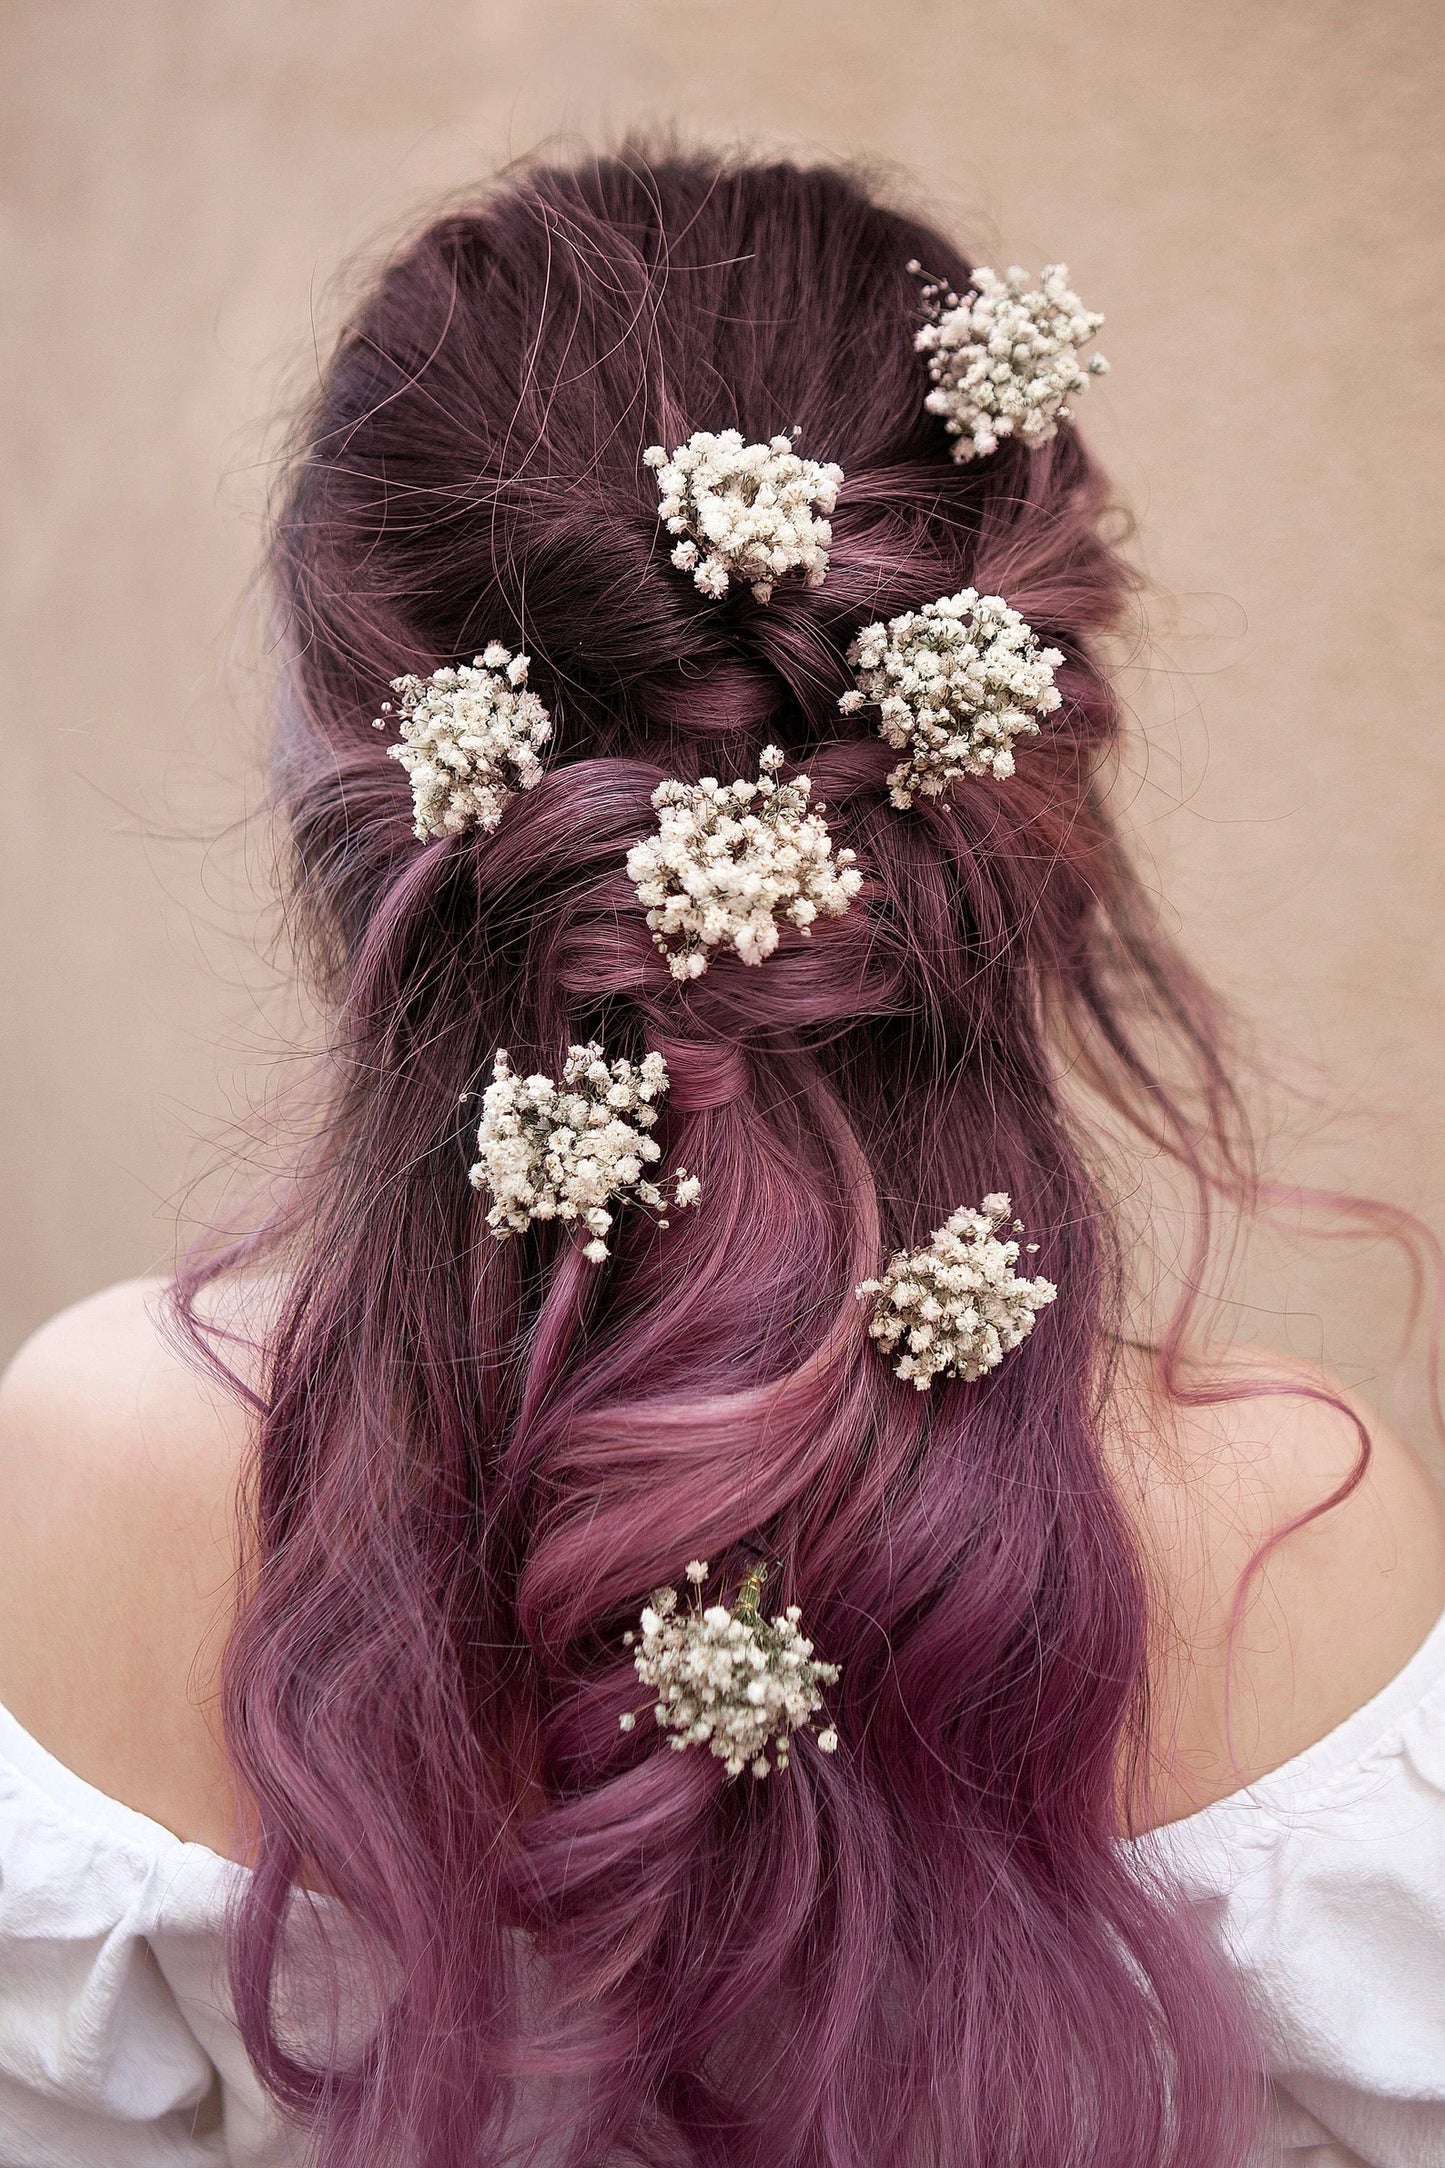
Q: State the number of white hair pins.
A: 8